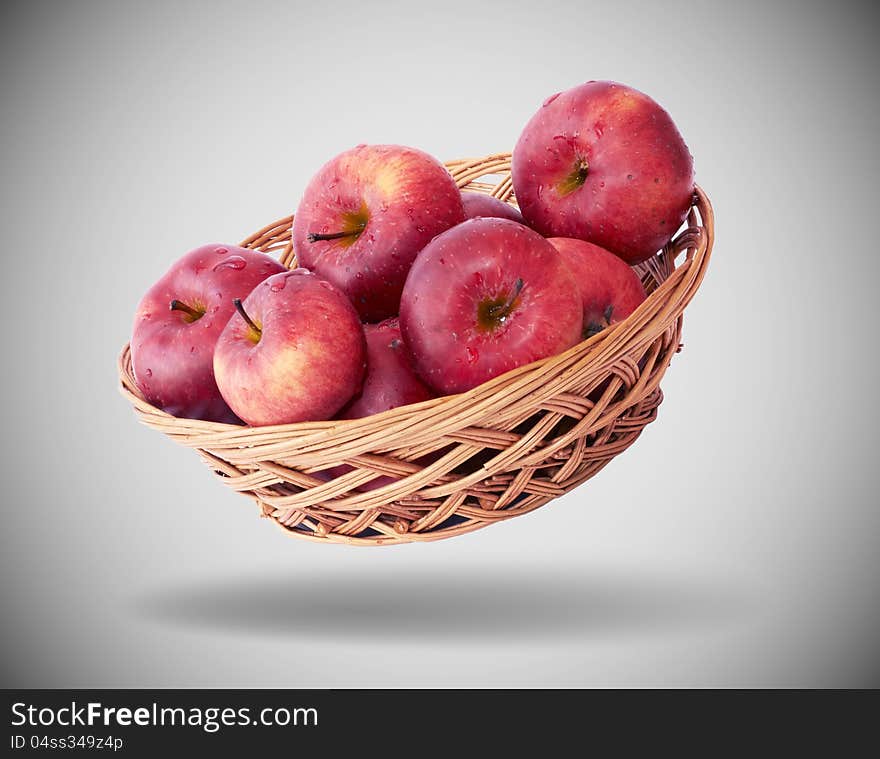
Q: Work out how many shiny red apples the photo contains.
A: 8